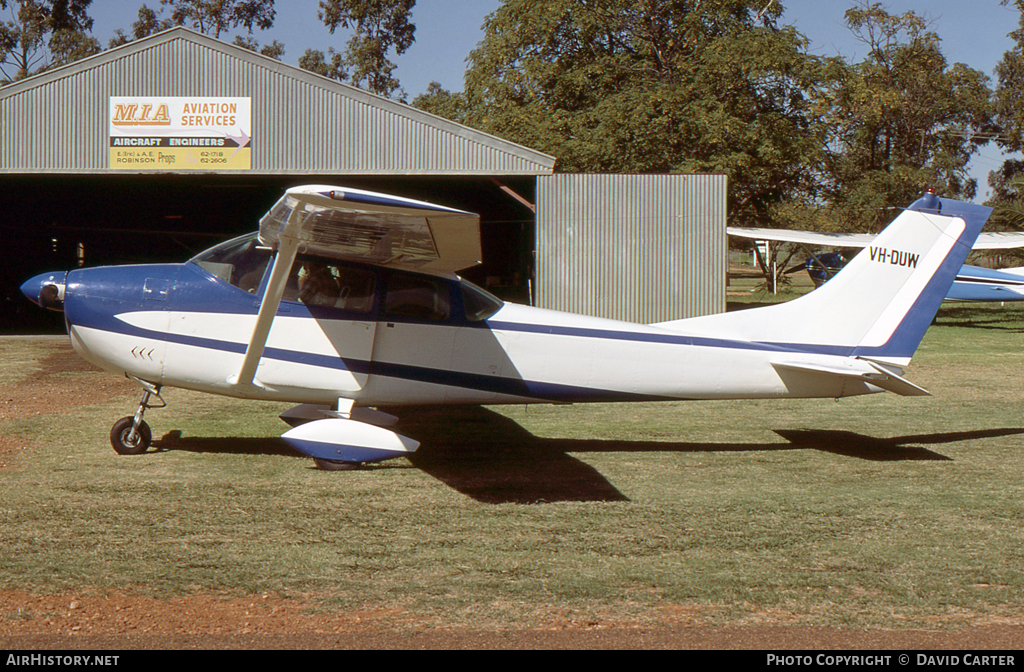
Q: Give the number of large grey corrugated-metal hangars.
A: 1